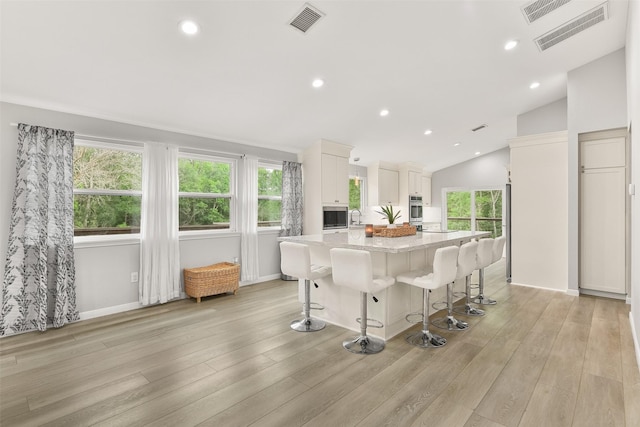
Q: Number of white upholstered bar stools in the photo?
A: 6